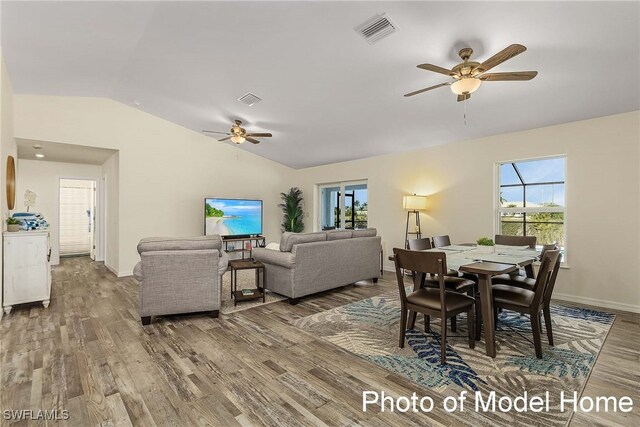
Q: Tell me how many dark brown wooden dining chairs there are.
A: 6